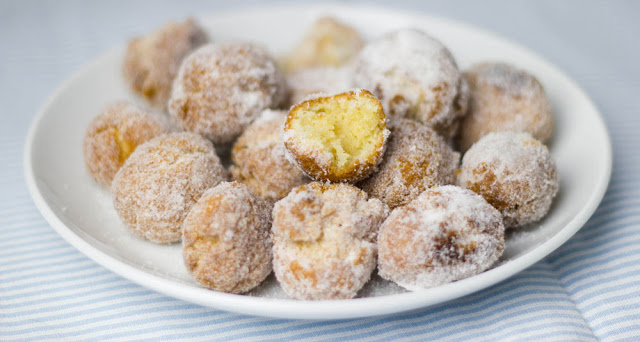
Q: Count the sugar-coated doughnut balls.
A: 15